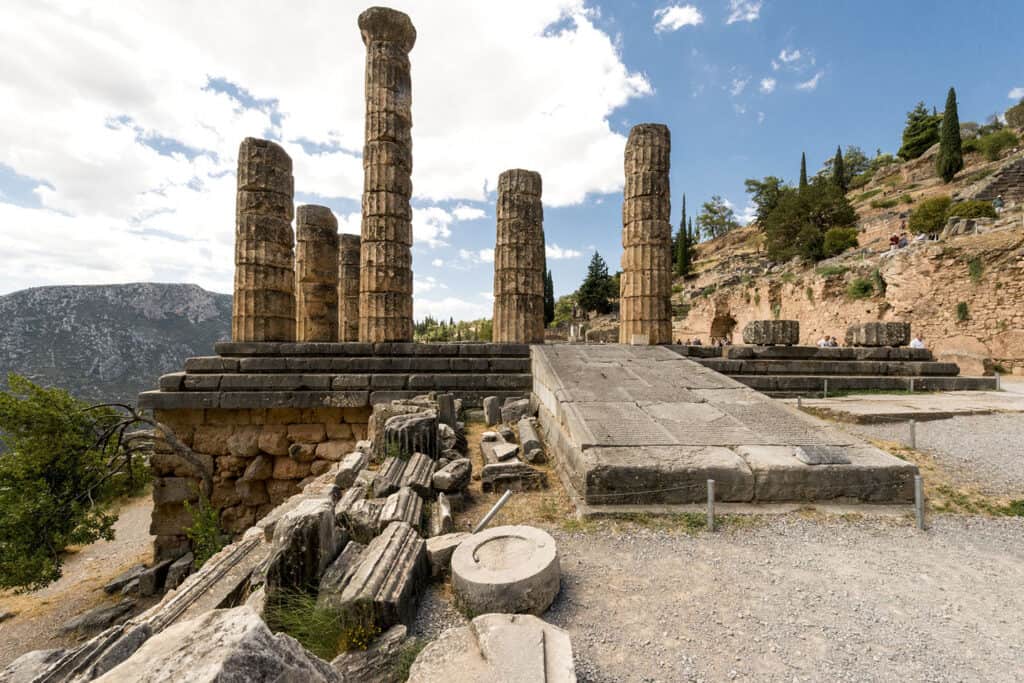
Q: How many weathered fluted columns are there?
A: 6